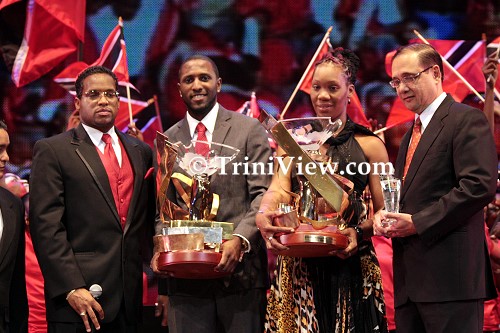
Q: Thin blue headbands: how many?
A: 0